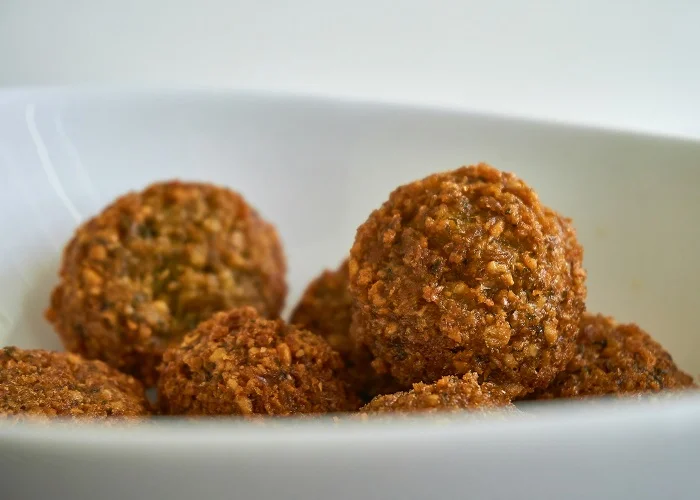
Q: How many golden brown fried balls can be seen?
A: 7